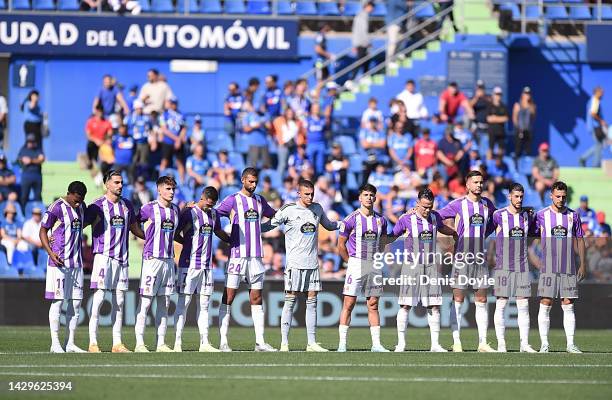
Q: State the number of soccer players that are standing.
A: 11